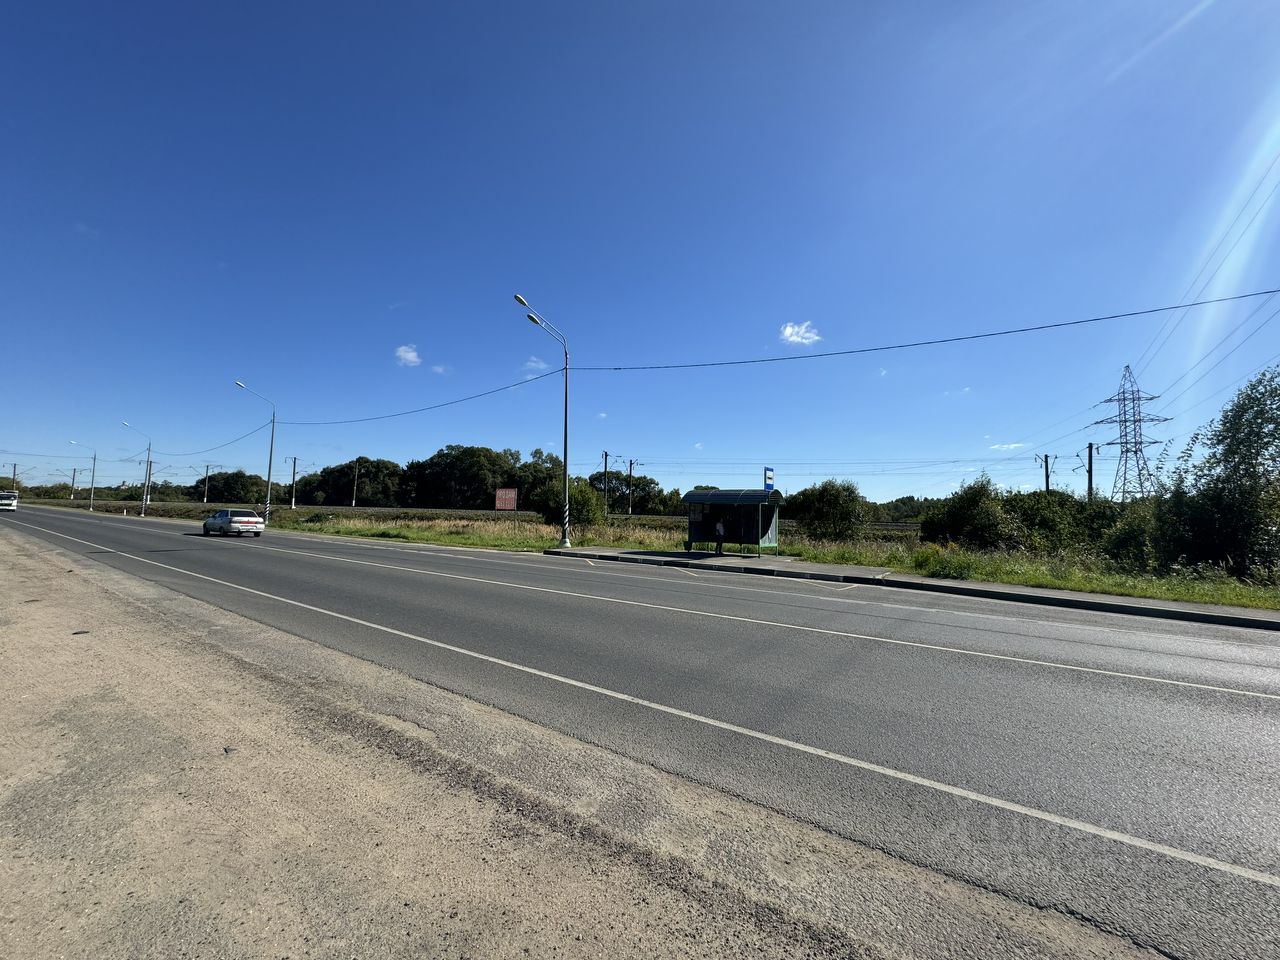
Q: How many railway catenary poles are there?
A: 10